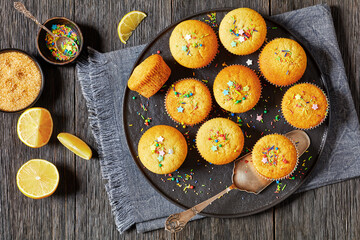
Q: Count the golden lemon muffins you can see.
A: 10